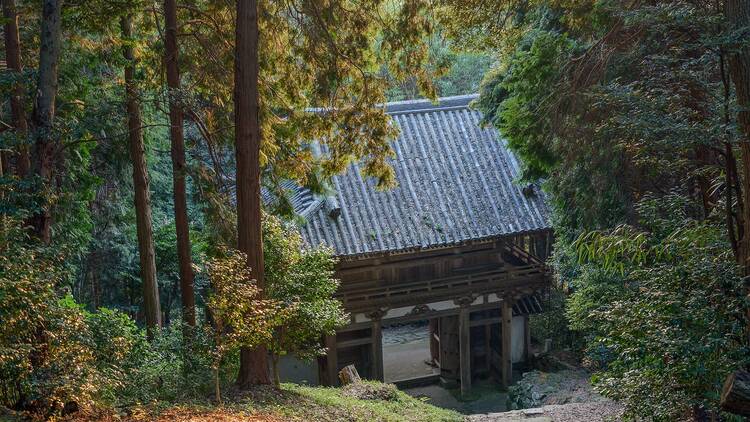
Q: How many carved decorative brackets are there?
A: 4